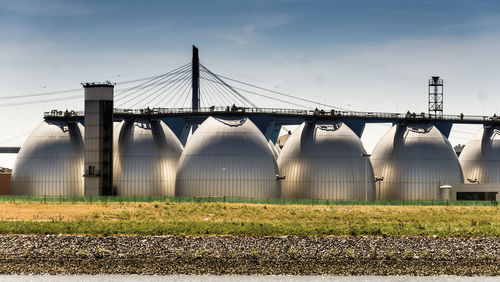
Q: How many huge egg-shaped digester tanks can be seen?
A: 6